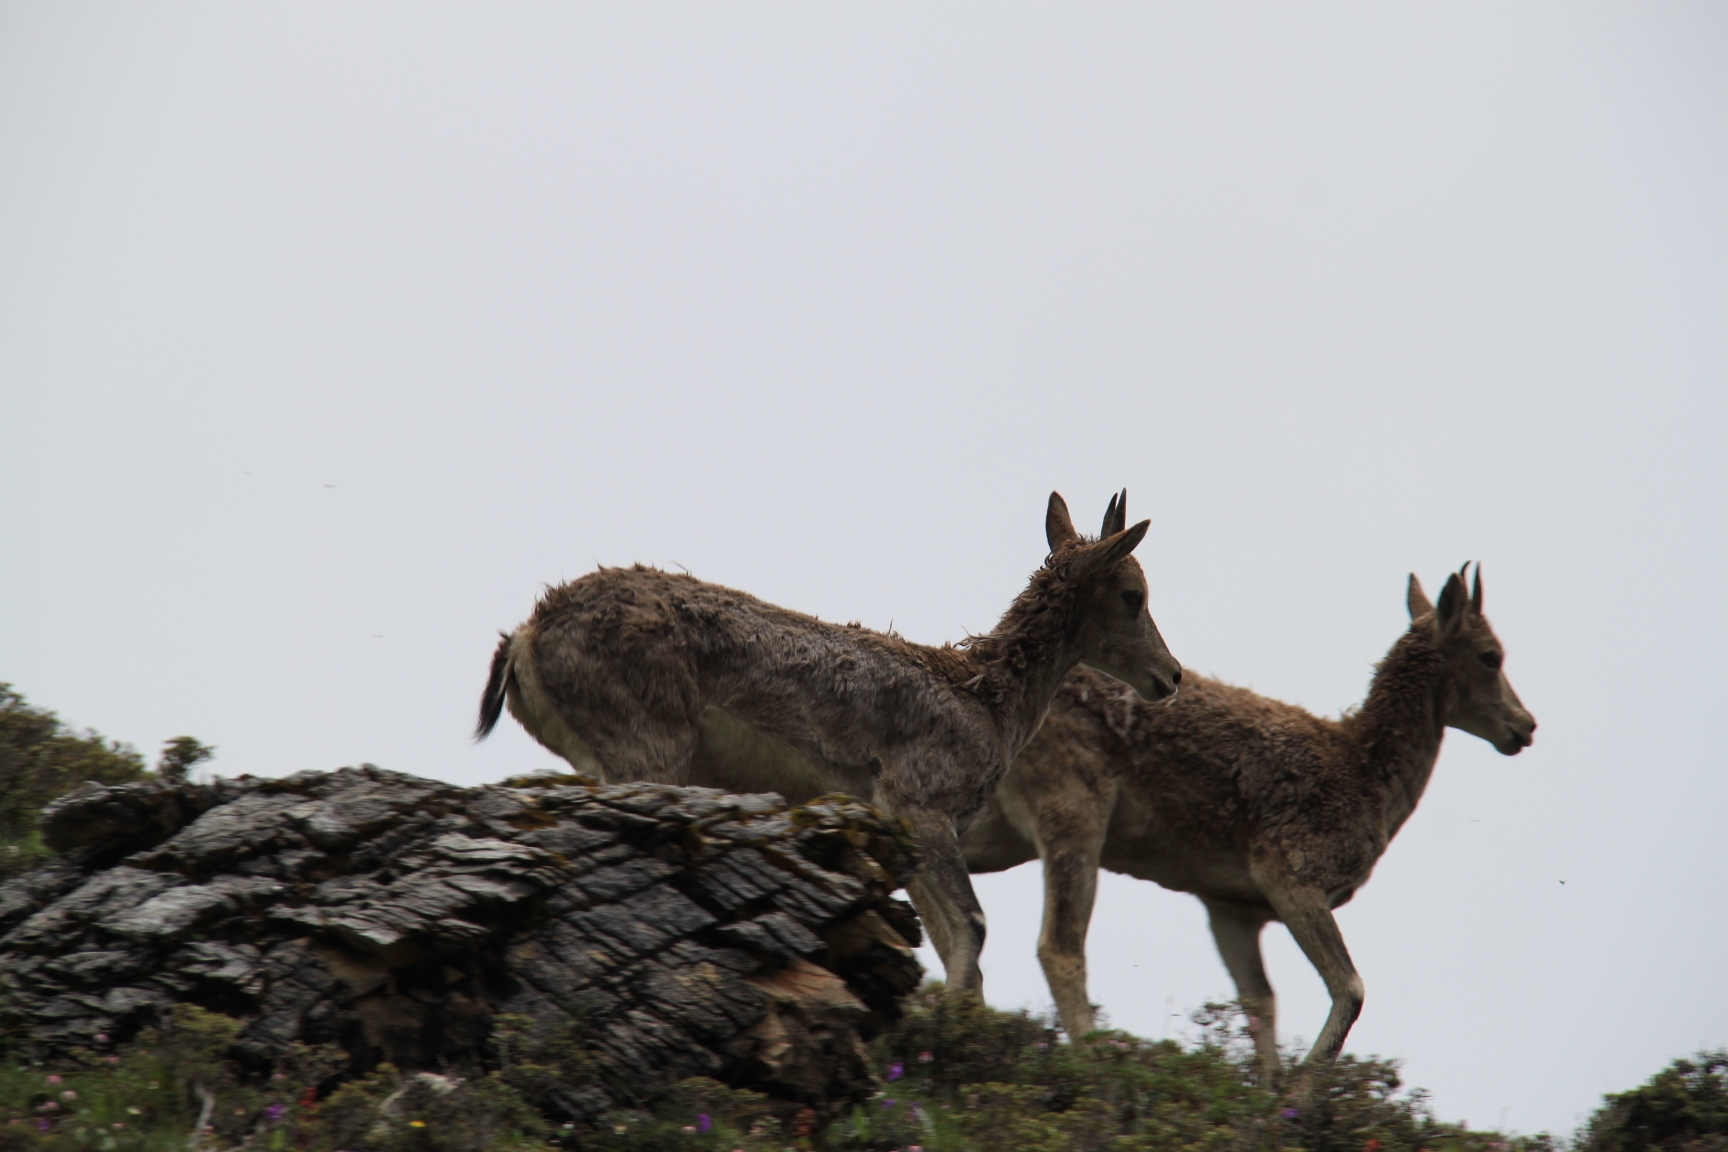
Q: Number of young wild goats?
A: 2